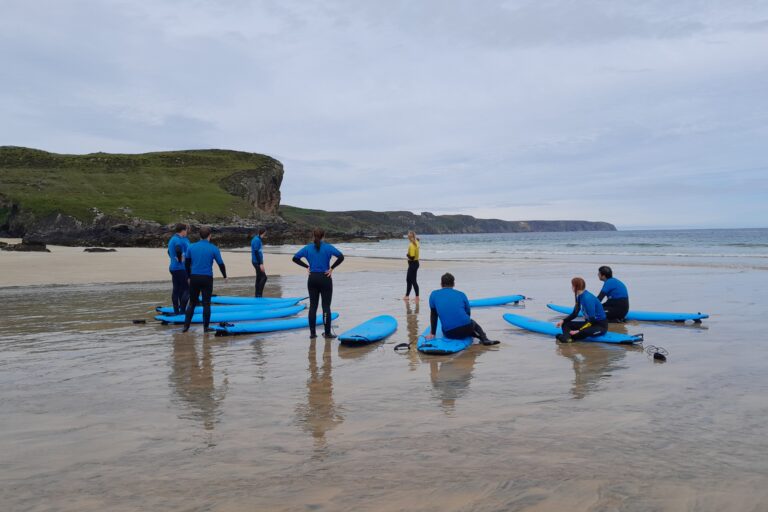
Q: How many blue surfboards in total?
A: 9